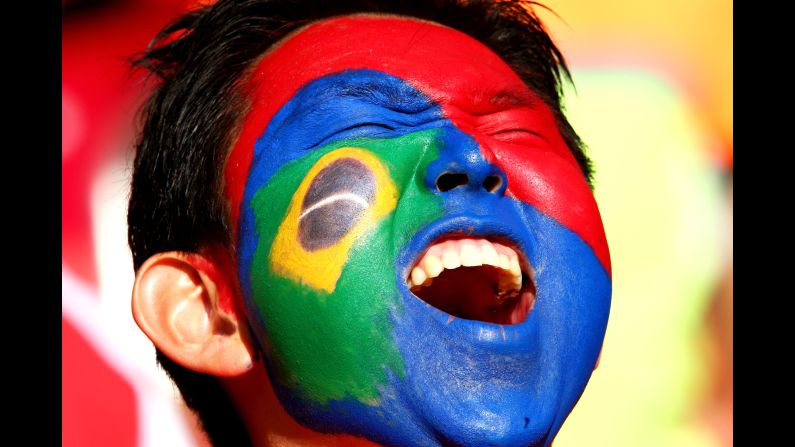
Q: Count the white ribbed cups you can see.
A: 0